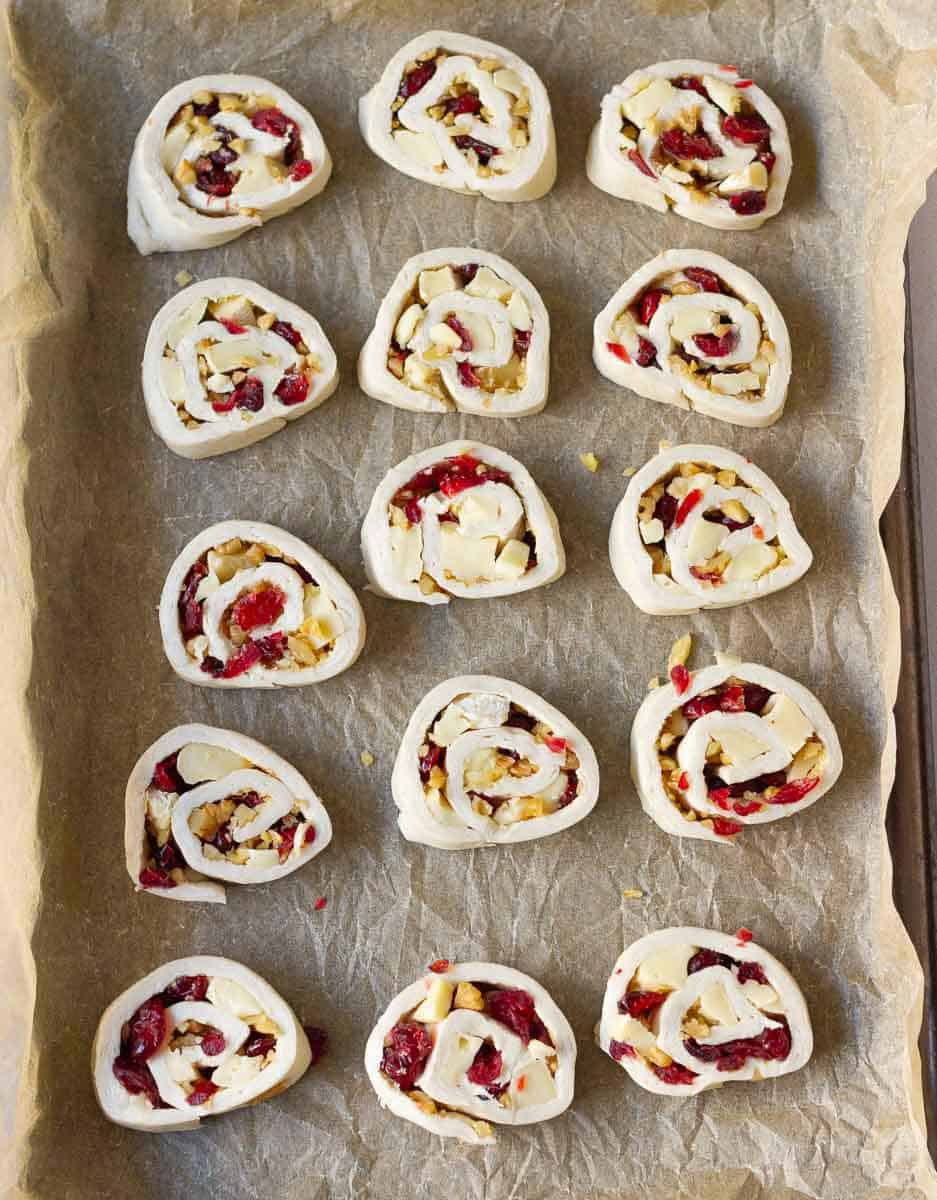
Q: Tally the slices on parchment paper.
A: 15